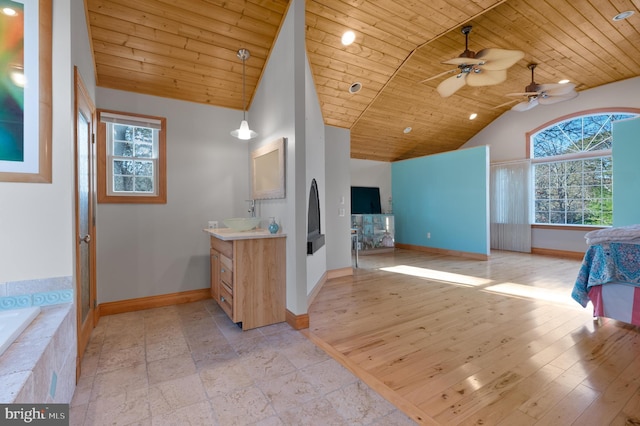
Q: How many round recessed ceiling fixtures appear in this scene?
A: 6